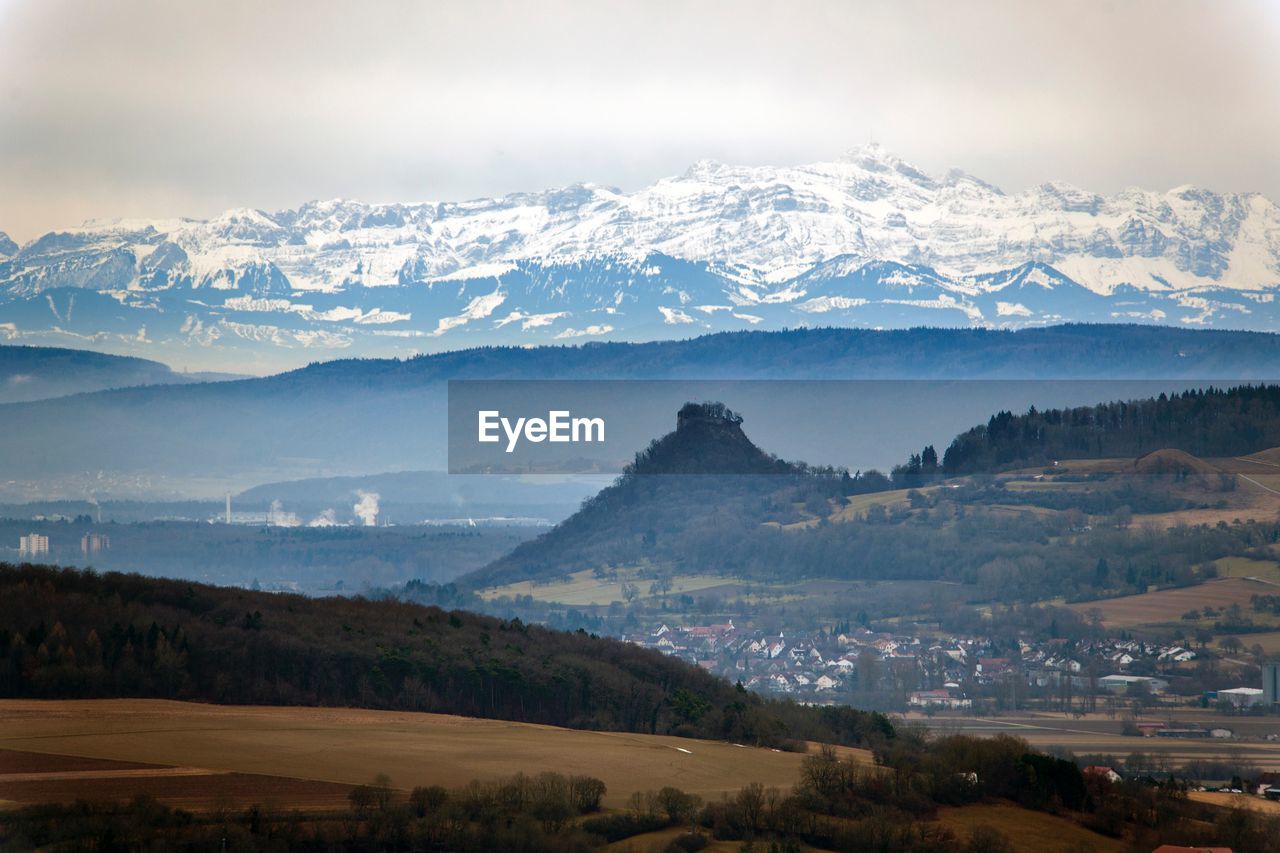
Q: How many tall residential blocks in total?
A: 2